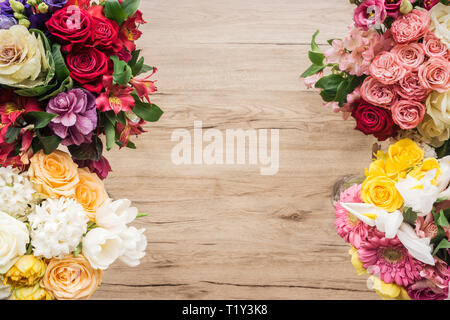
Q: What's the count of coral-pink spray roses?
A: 8